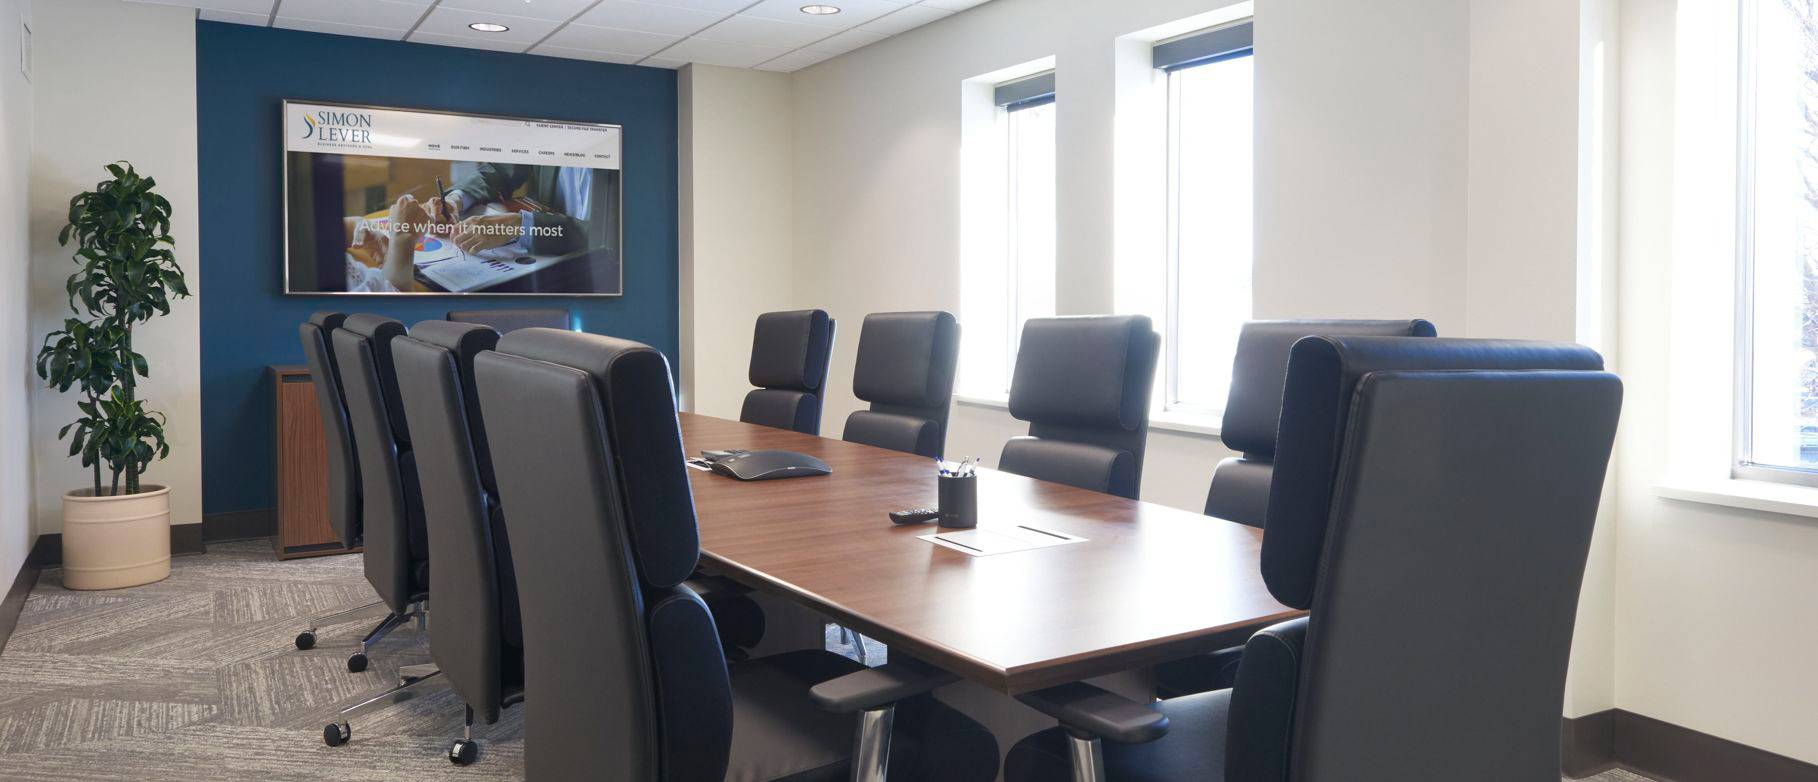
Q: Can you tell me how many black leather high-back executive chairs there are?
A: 10